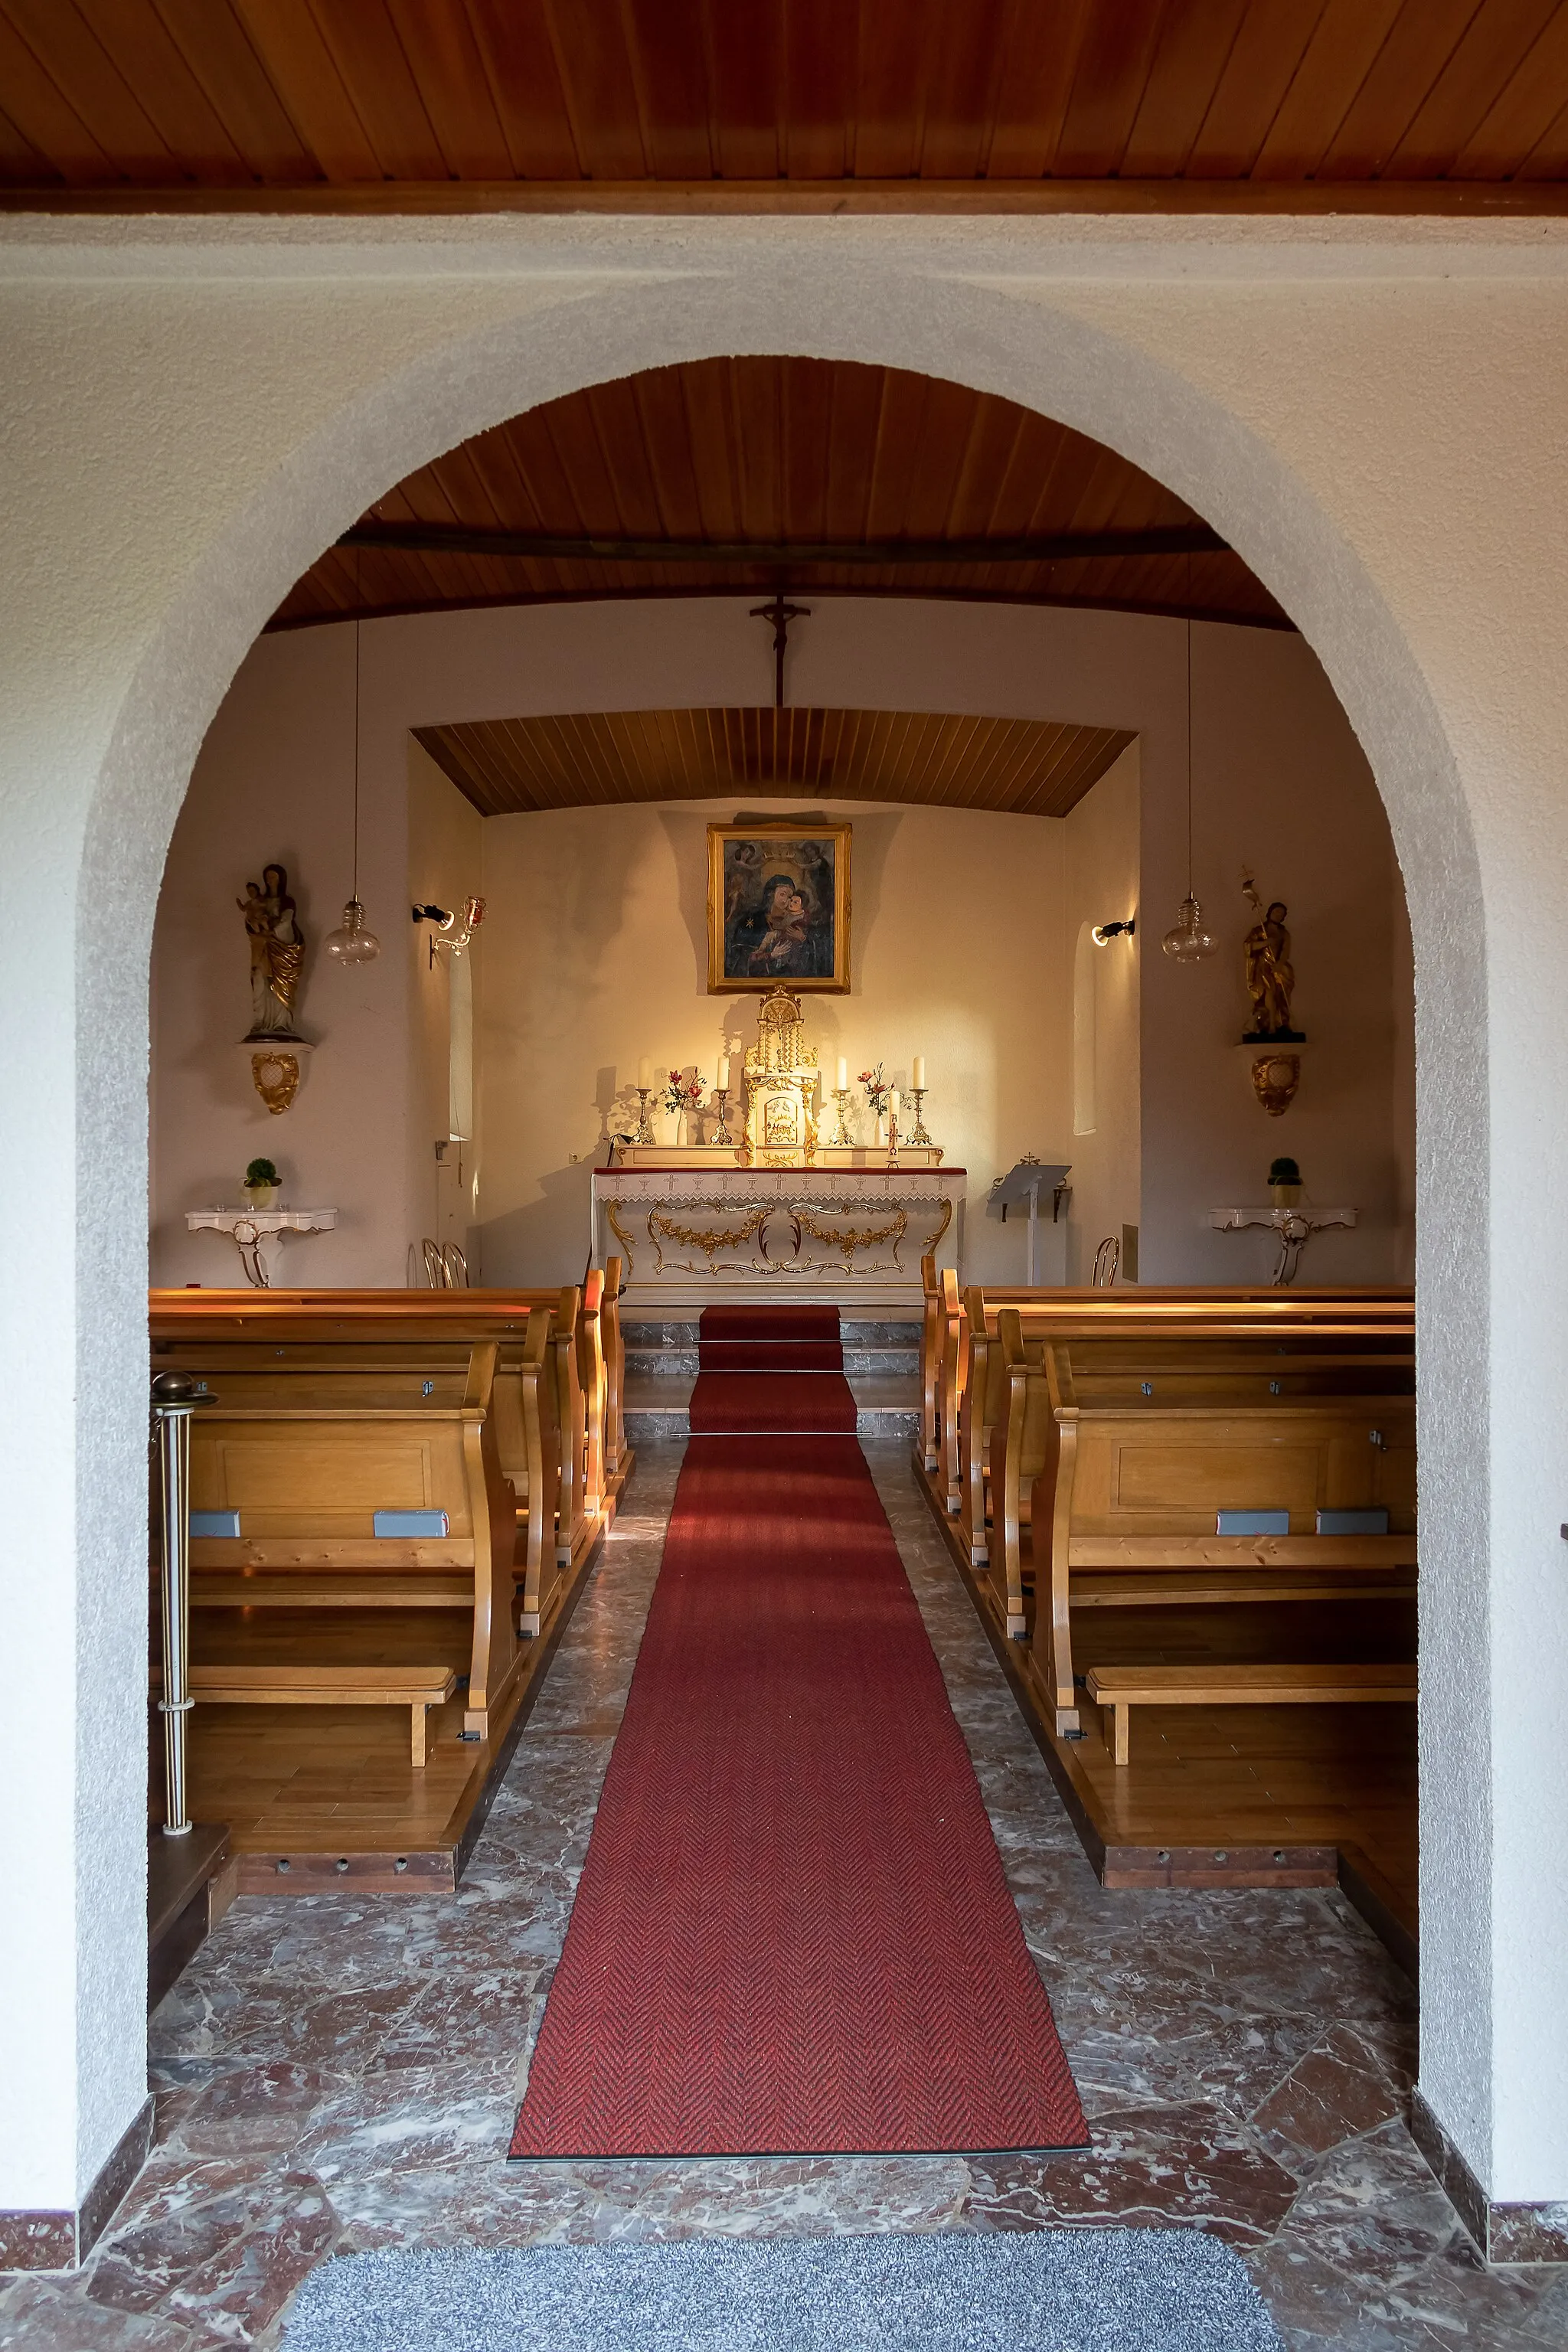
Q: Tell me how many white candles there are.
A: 5